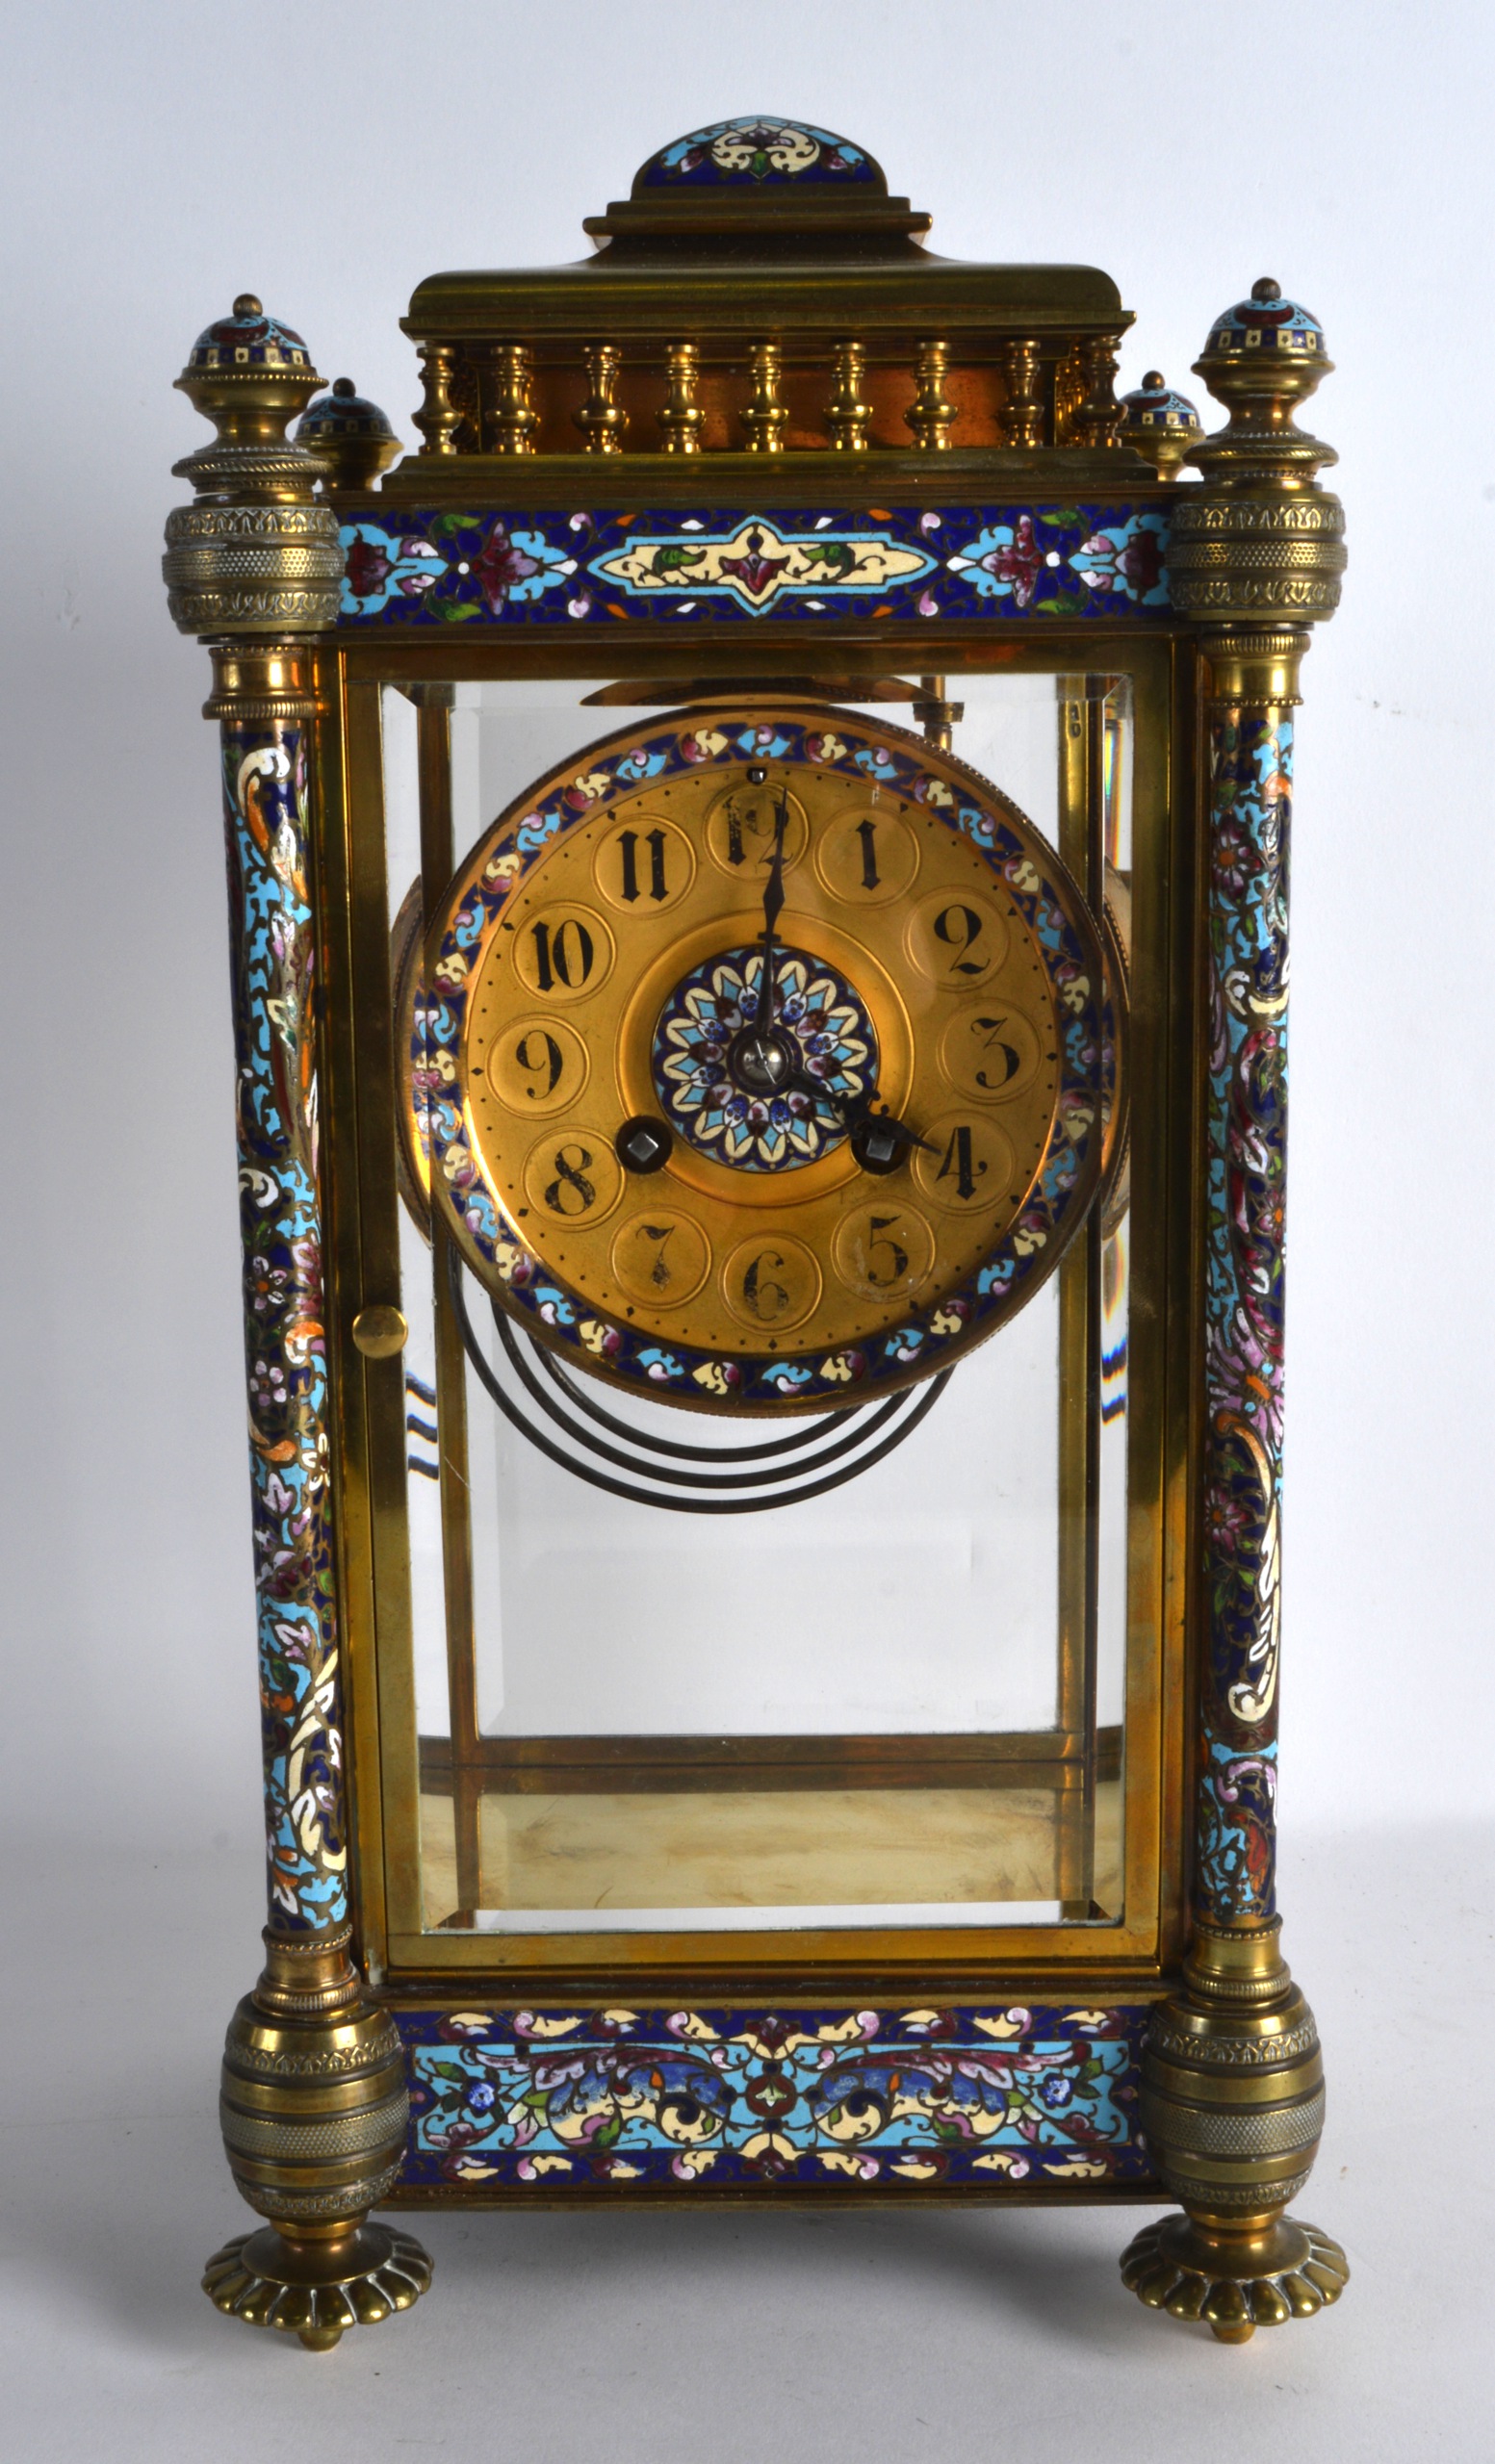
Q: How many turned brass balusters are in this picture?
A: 9